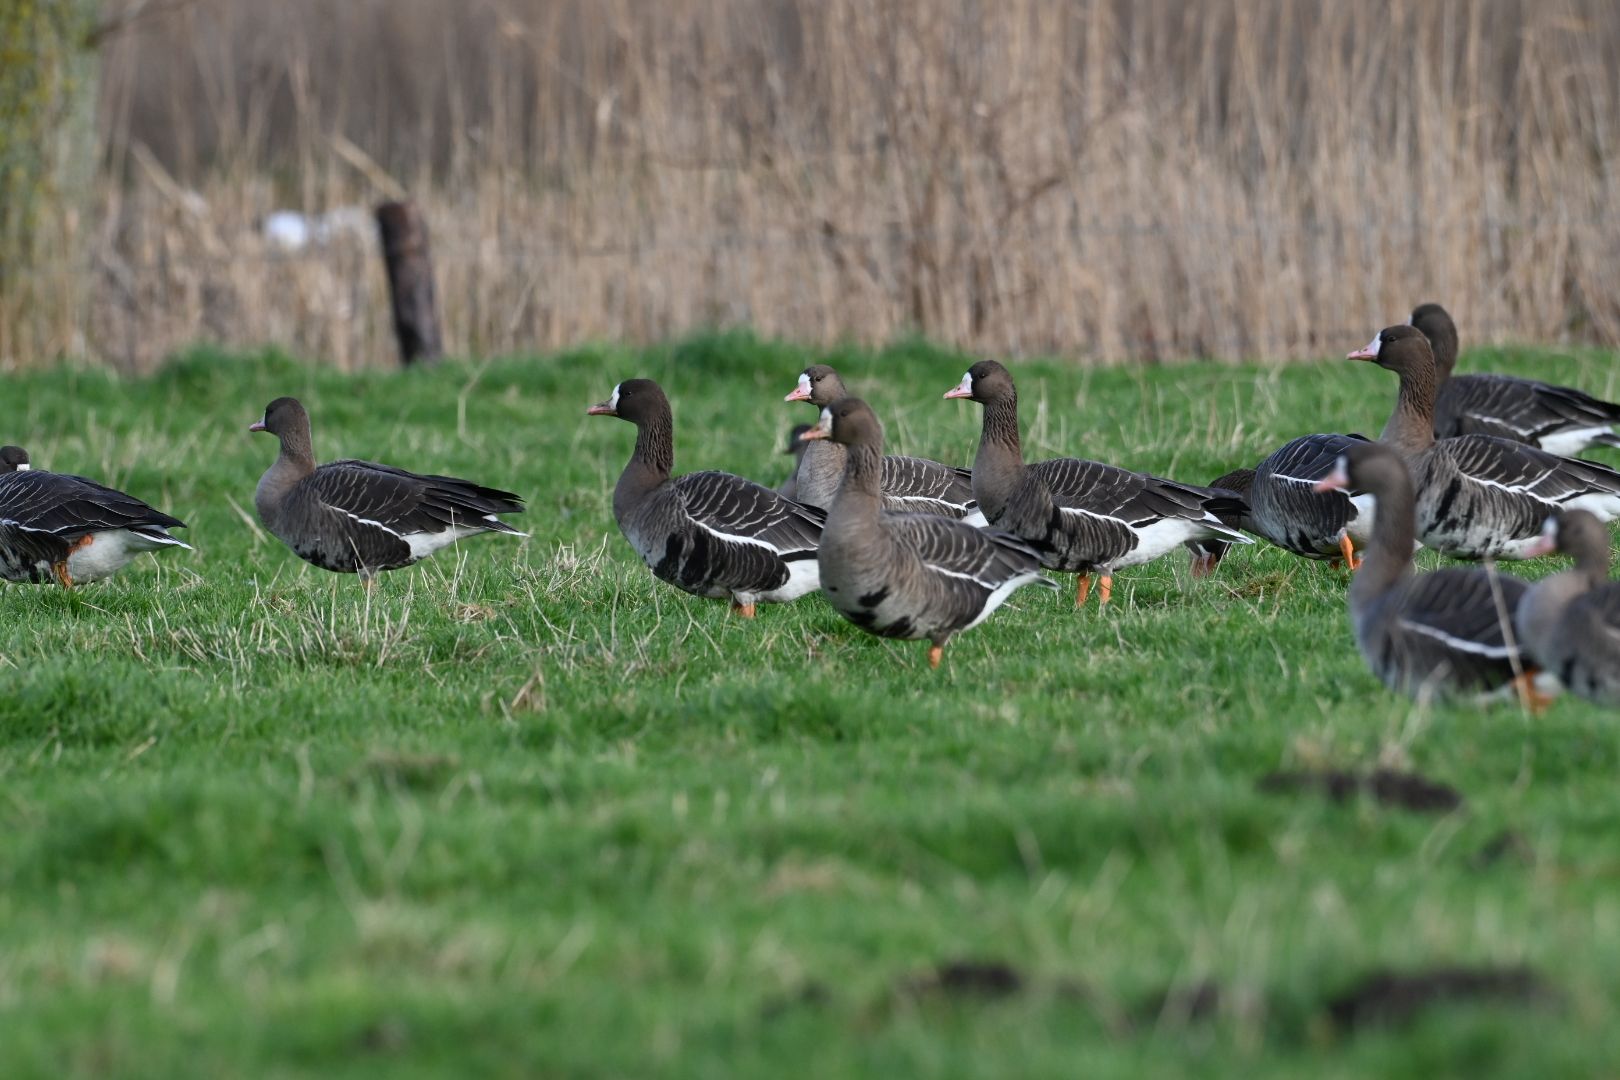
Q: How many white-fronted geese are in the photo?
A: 12